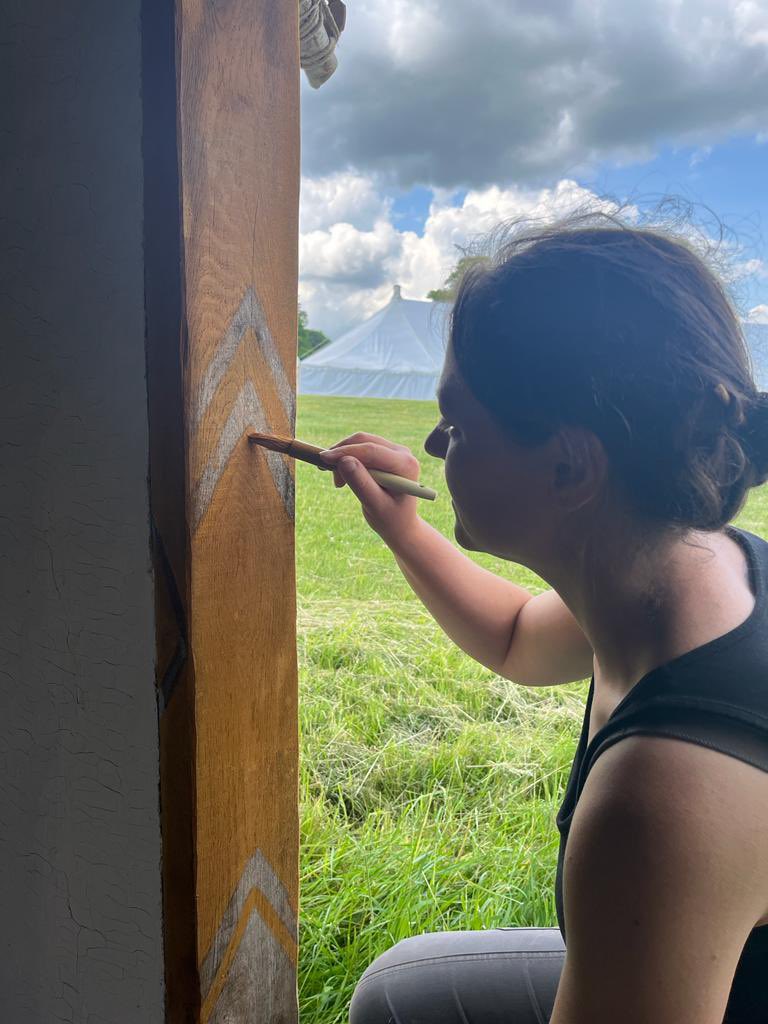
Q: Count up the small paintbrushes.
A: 1